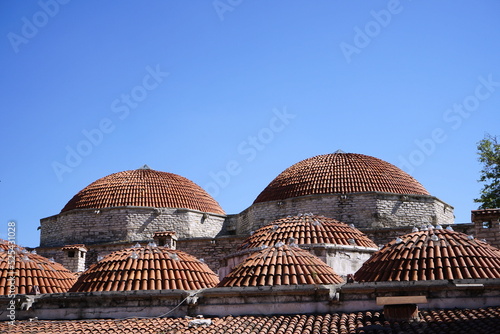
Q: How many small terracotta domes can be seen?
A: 5